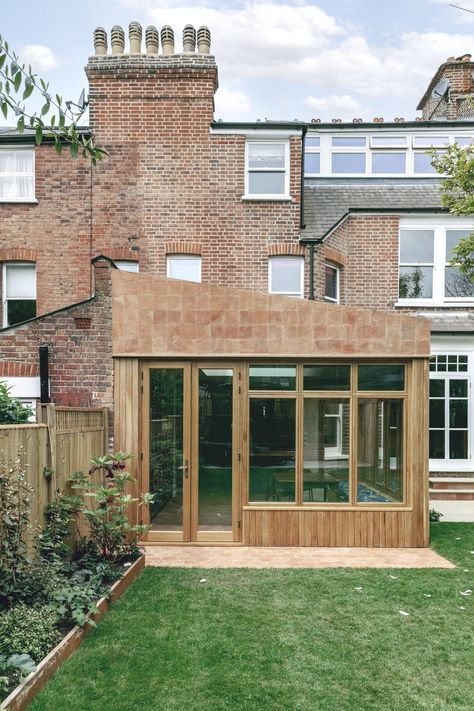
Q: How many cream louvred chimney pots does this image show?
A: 7